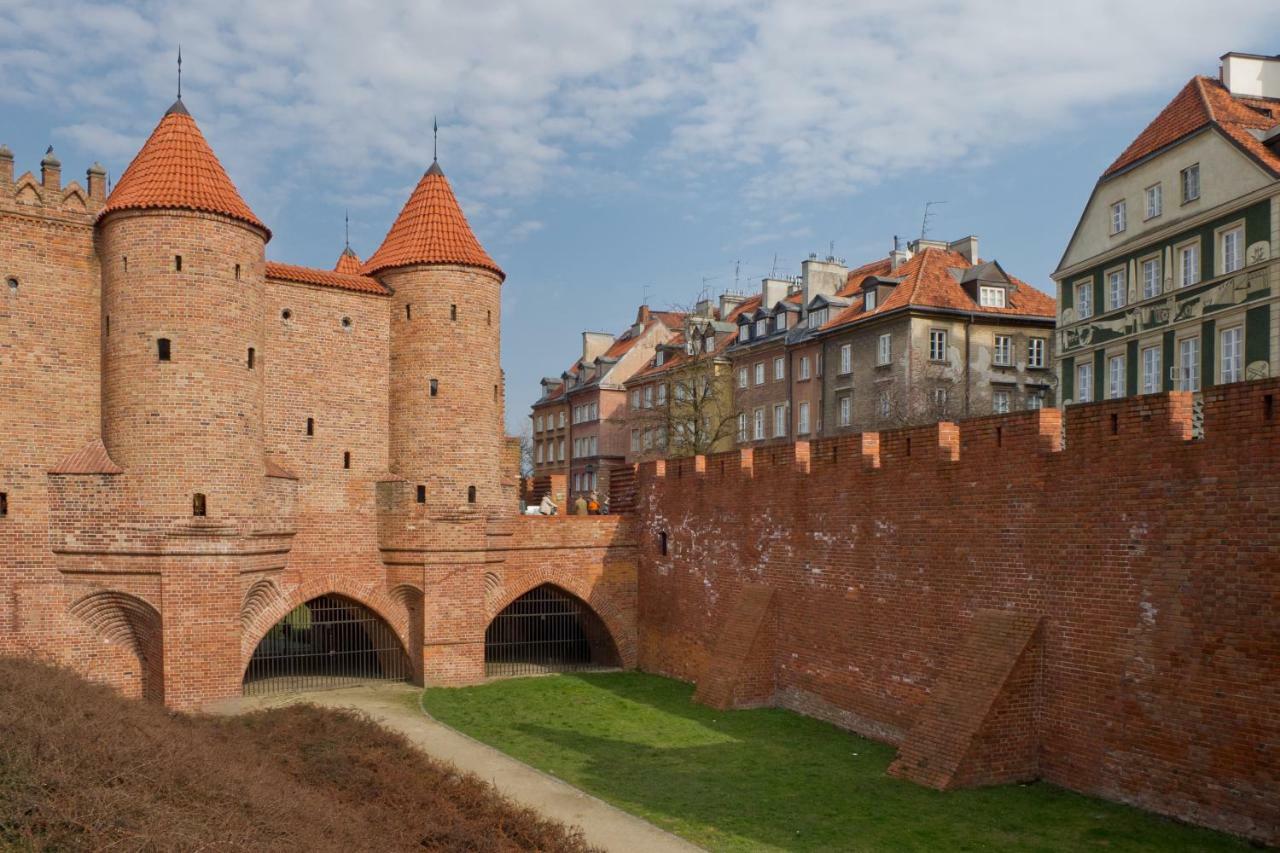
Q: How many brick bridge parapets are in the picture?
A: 1